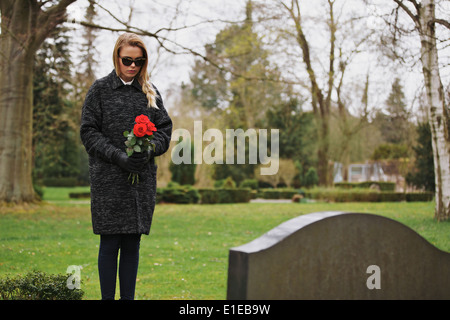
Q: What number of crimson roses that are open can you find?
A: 3